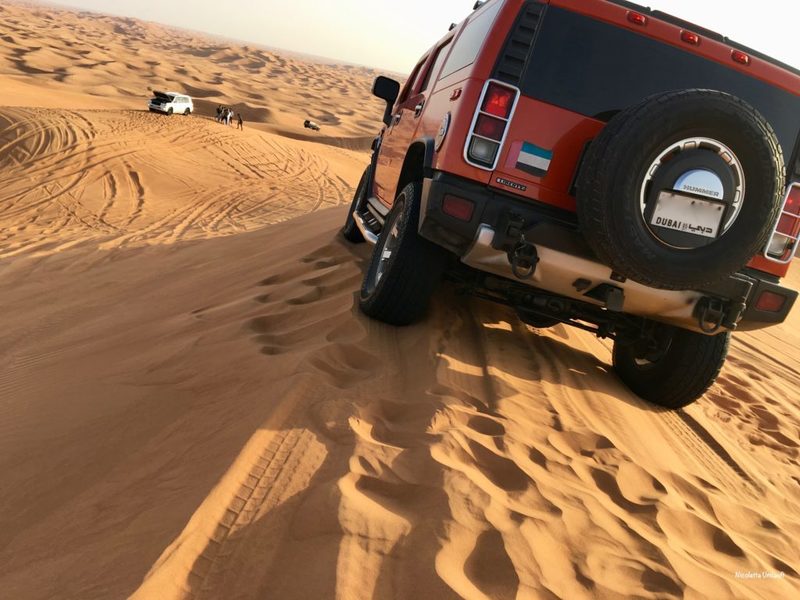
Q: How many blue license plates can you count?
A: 0